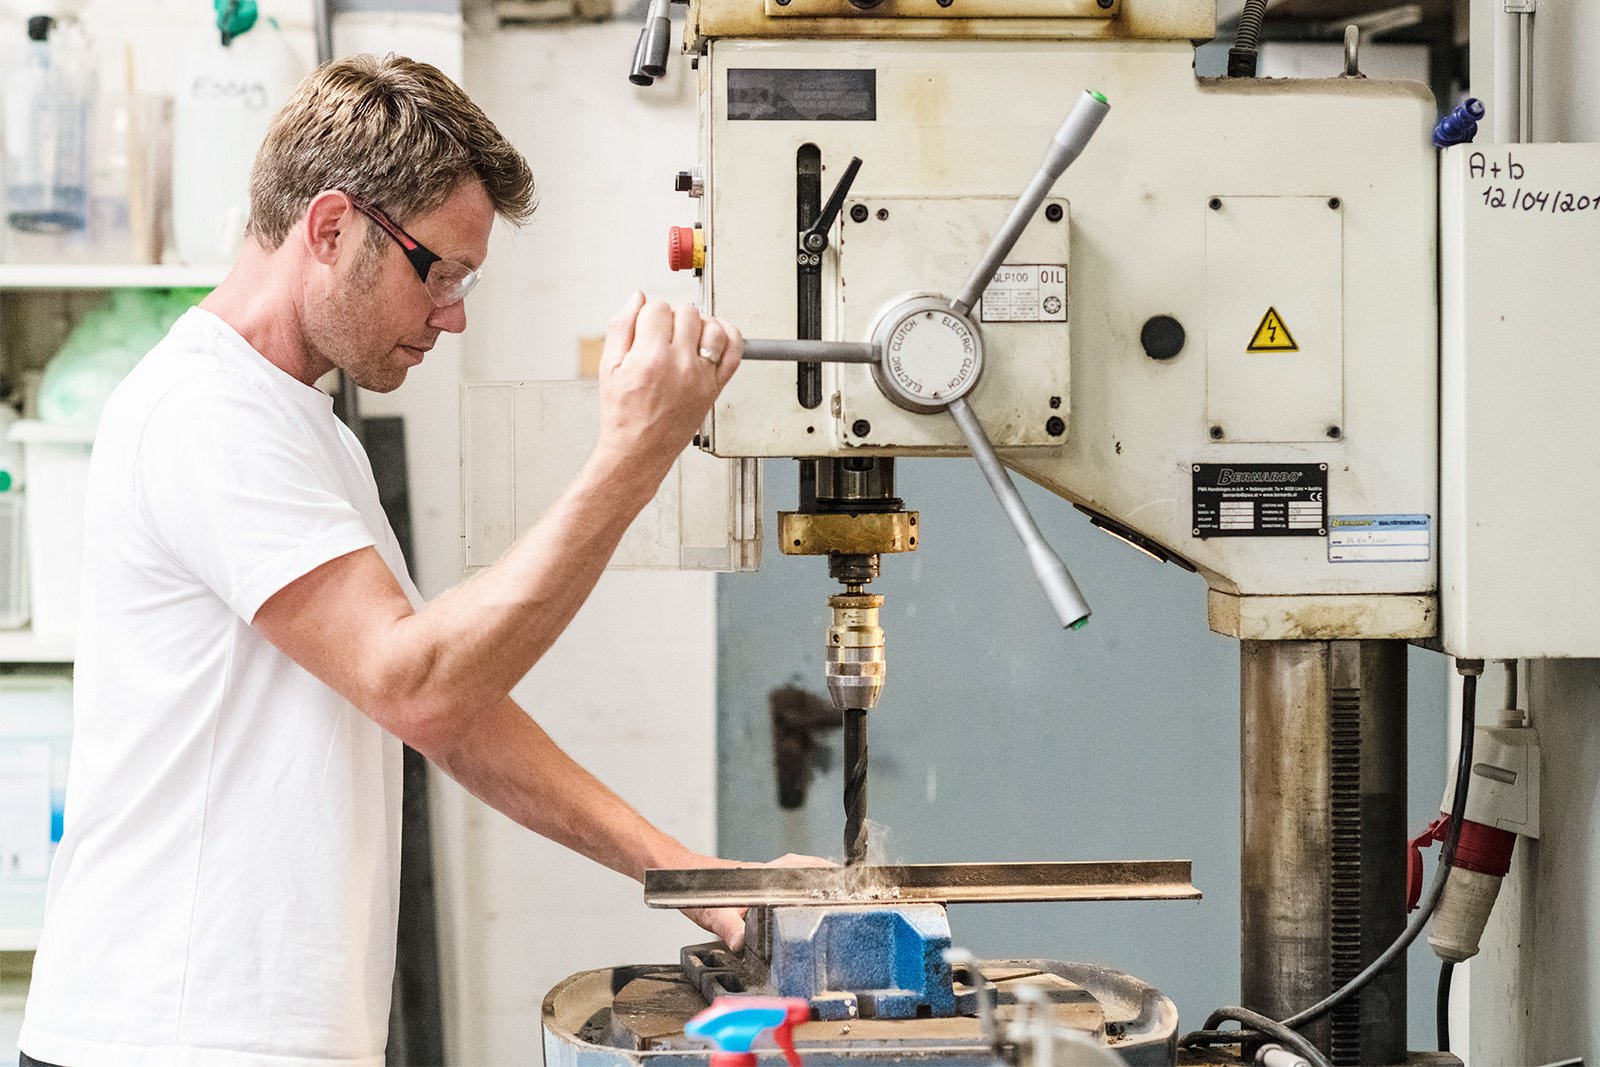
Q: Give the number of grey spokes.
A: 3